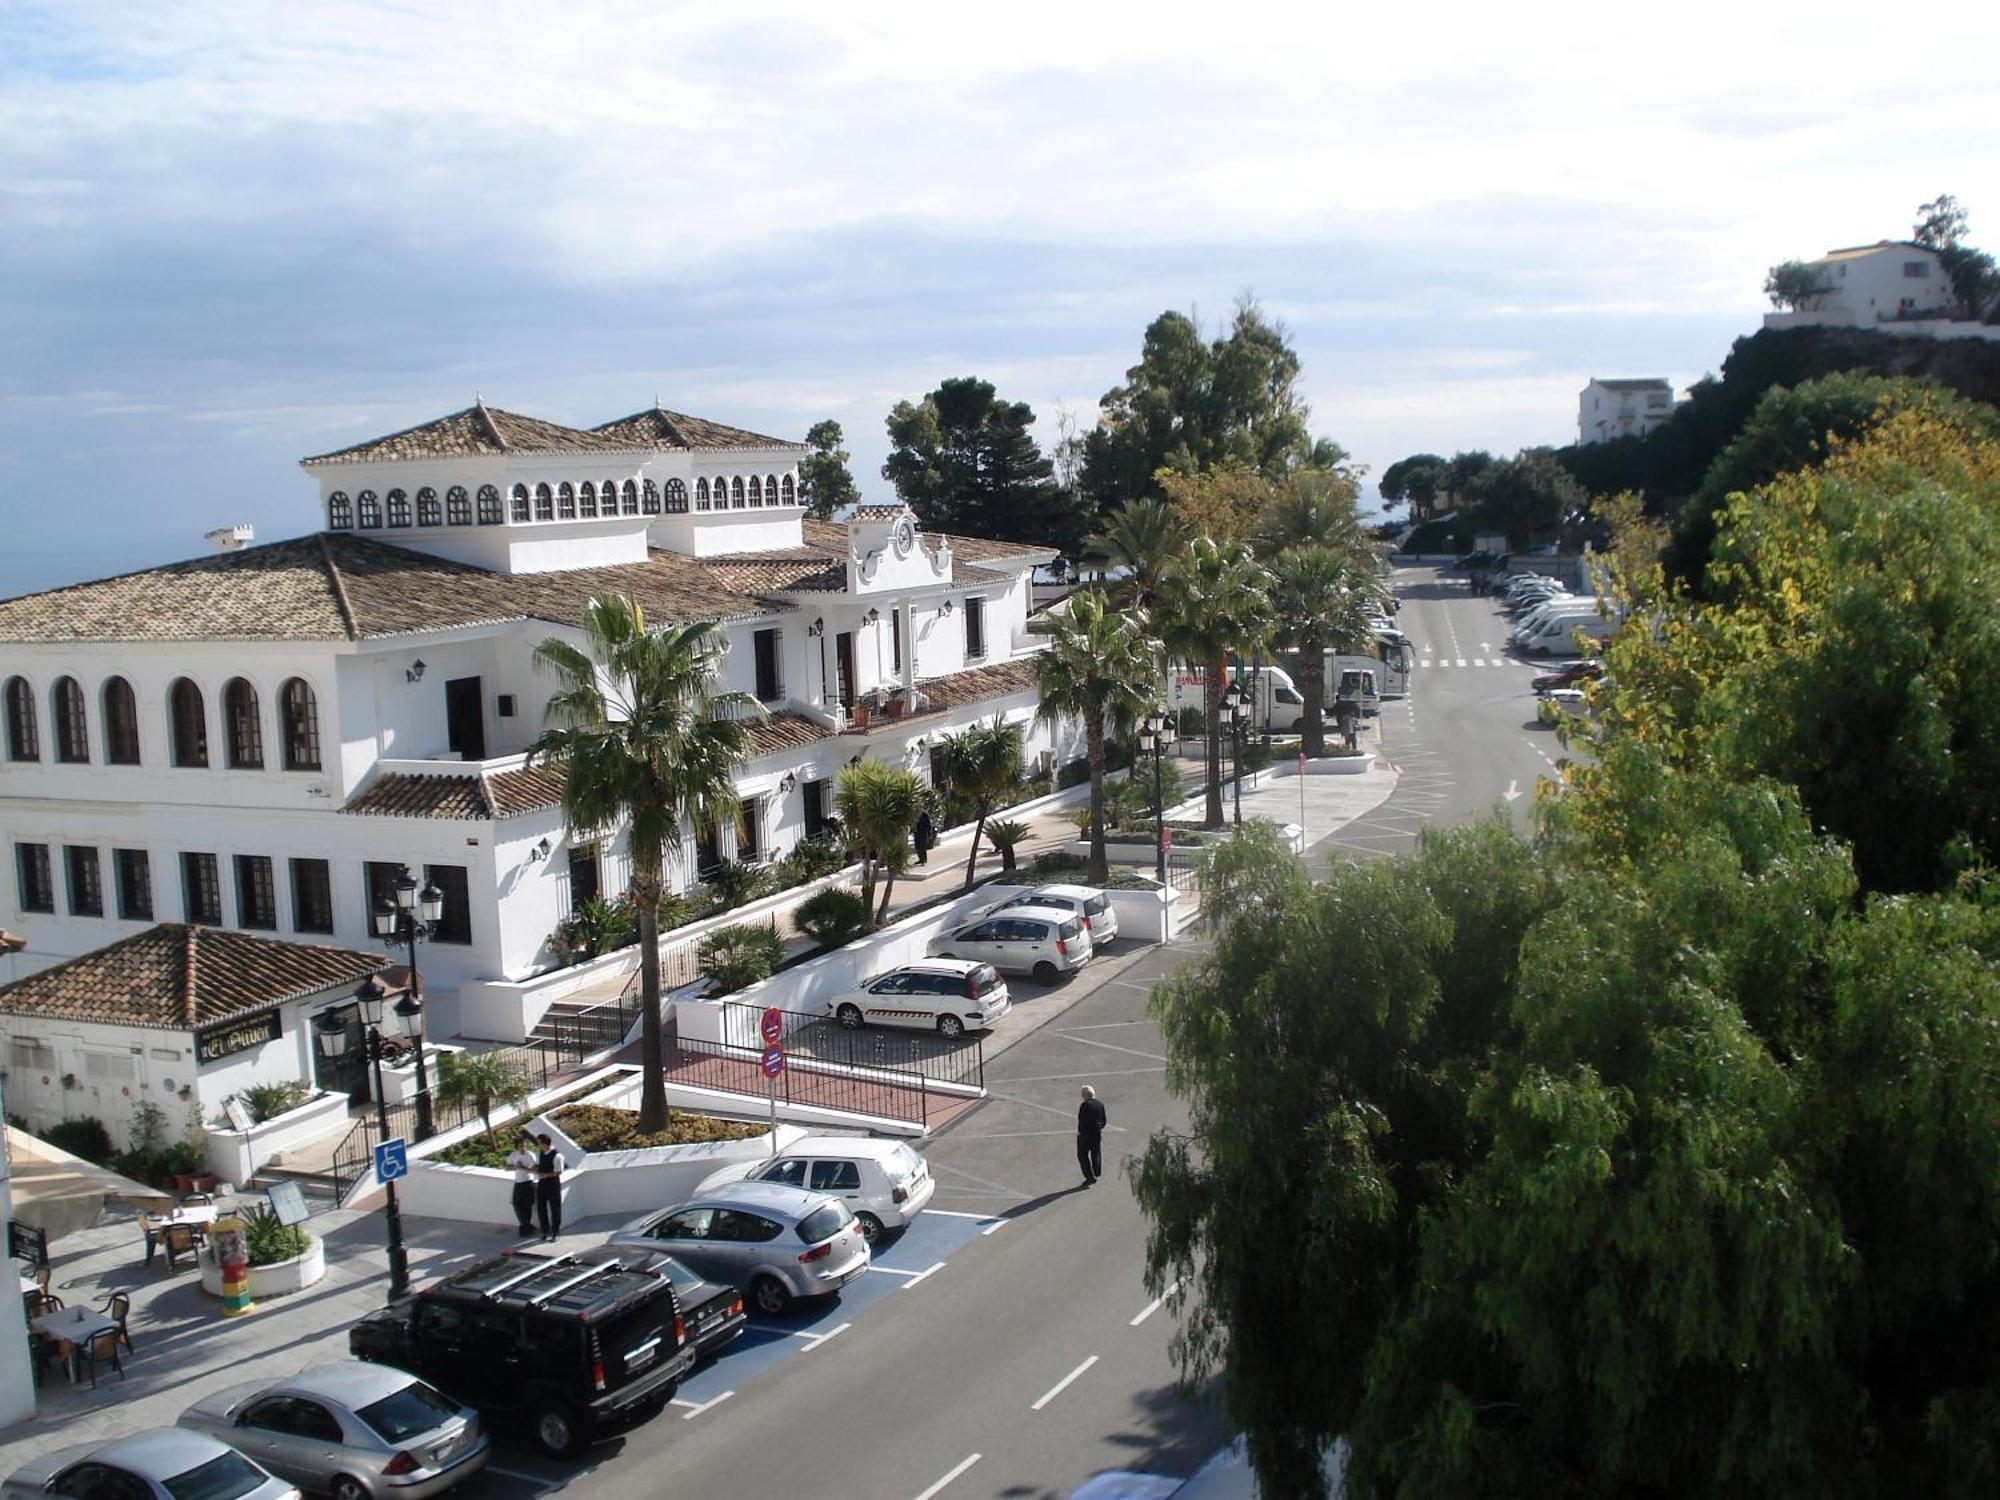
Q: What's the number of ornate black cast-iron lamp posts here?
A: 4